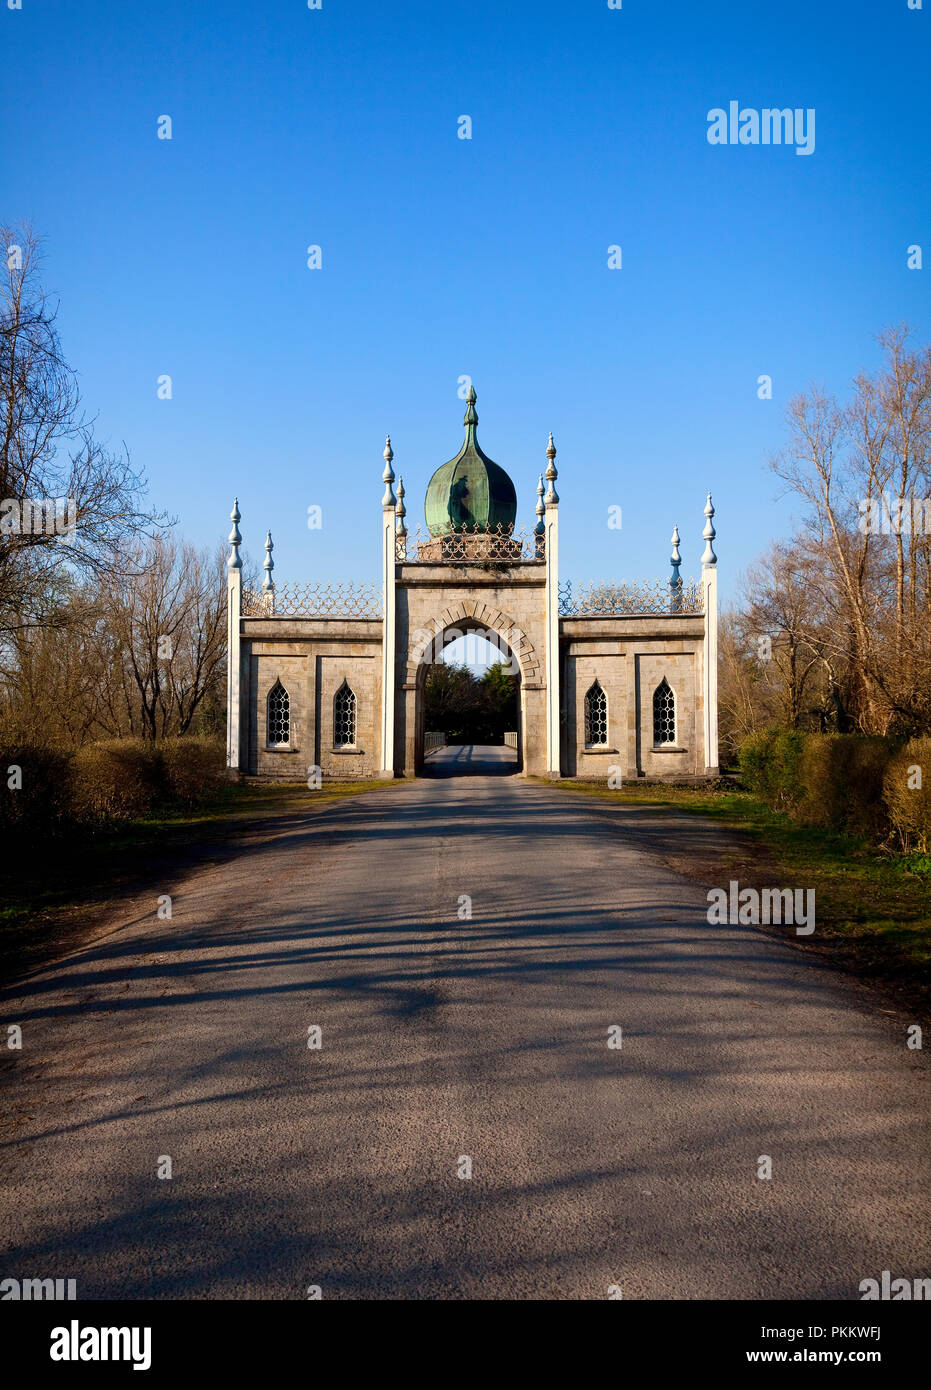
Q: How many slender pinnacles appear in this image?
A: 8